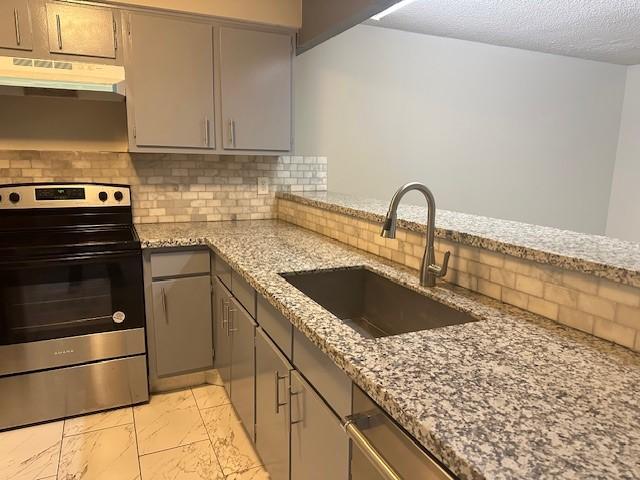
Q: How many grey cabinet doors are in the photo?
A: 9